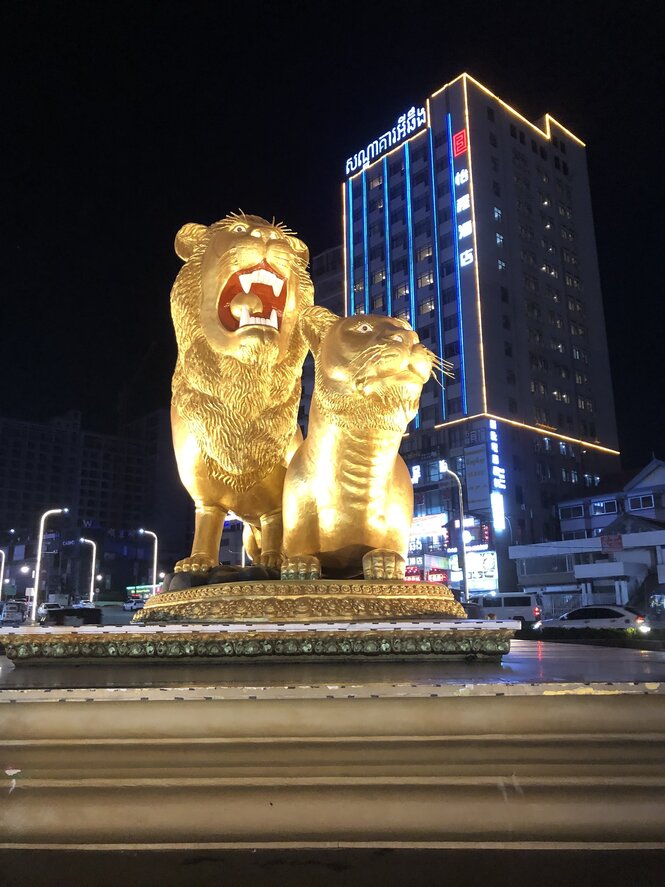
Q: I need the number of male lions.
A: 1